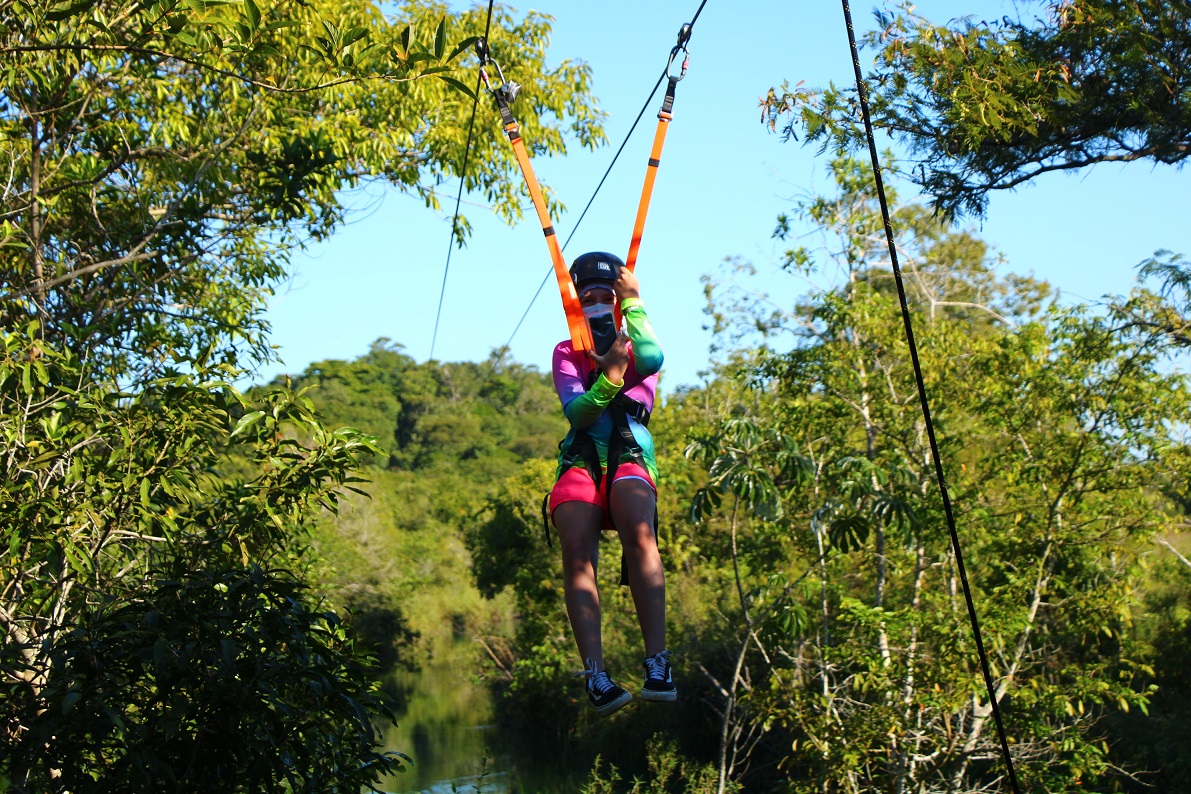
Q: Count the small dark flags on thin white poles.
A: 0